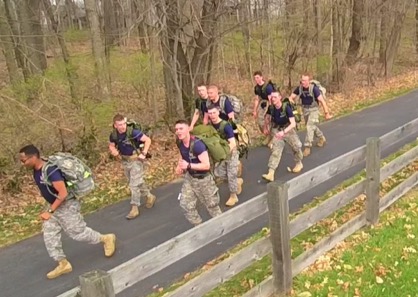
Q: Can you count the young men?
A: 9